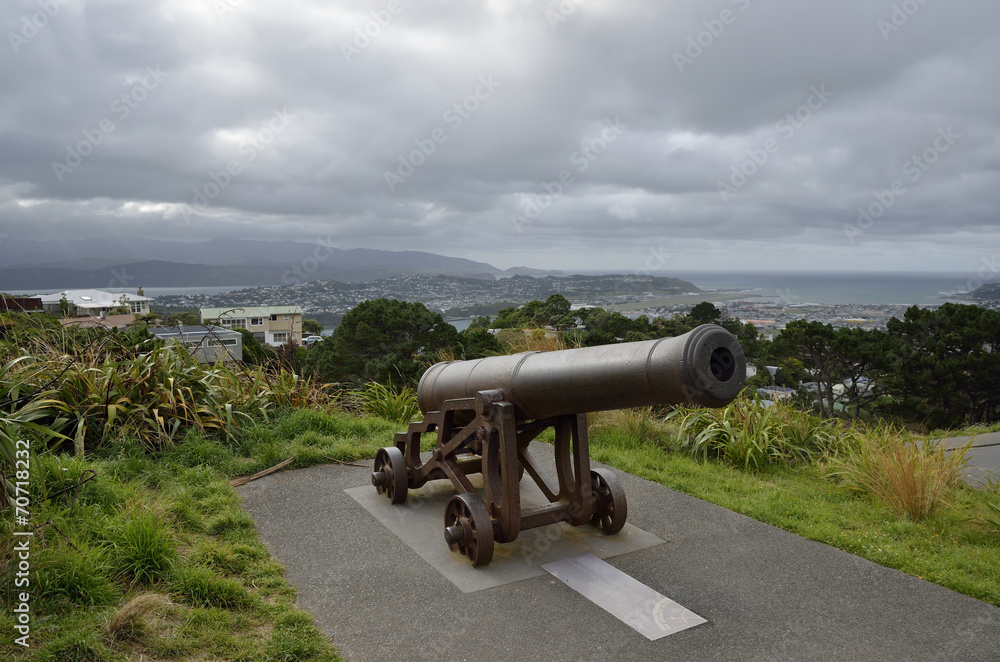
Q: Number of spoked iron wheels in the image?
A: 3